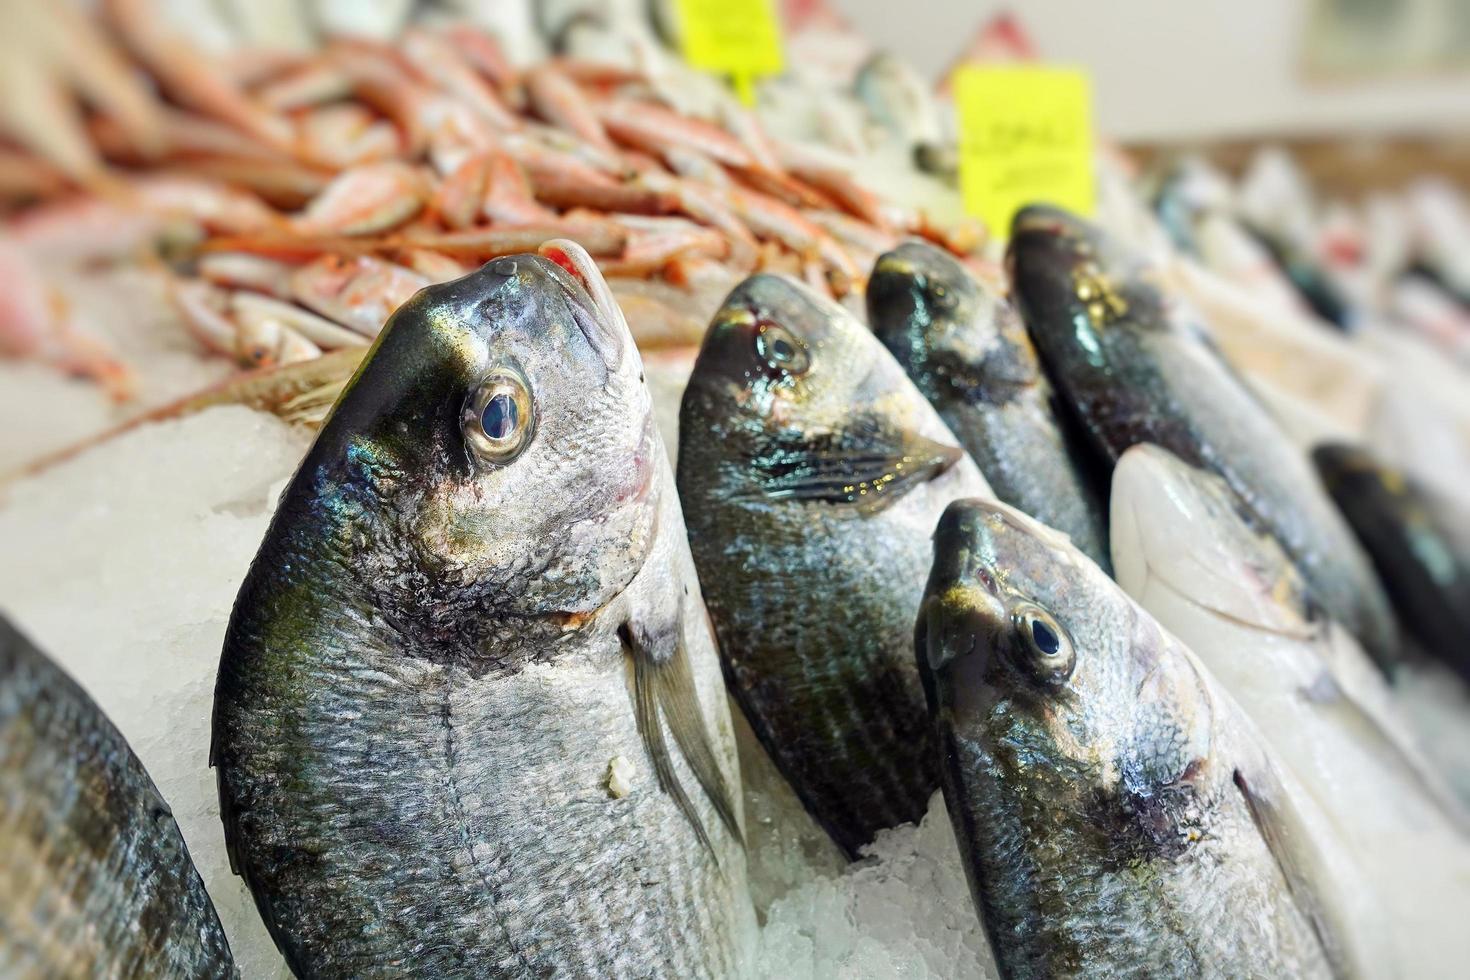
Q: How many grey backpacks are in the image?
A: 0